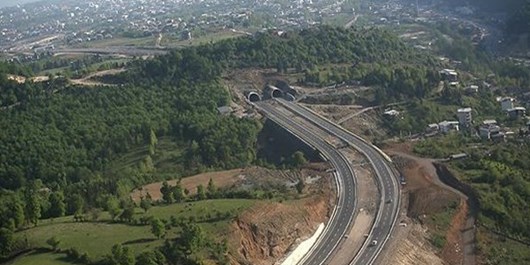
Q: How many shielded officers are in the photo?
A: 0